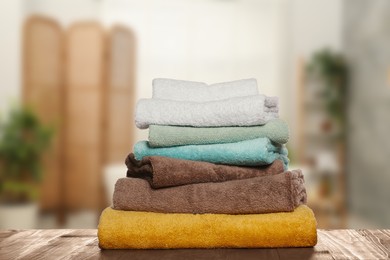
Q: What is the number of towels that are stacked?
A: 7